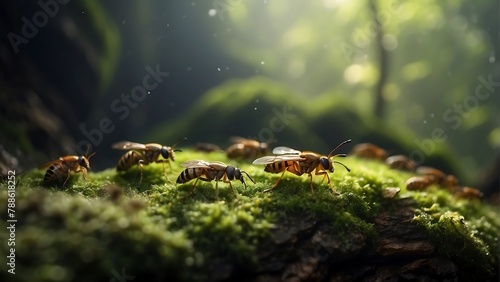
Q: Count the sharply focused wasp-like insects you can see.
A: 4